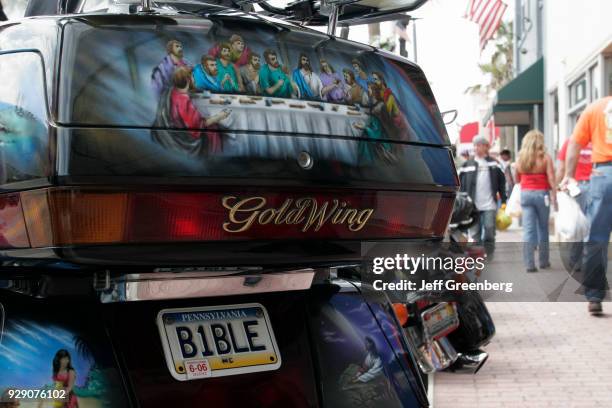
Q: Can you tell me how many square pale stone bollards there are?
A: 0